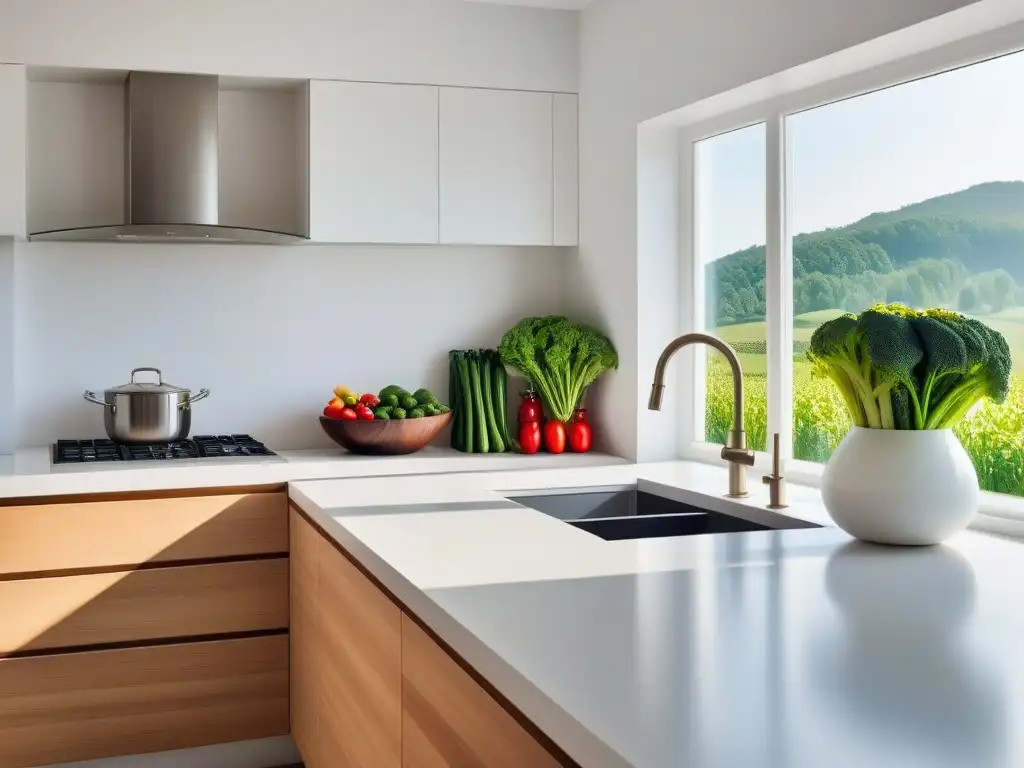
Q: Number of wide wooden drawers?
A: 3